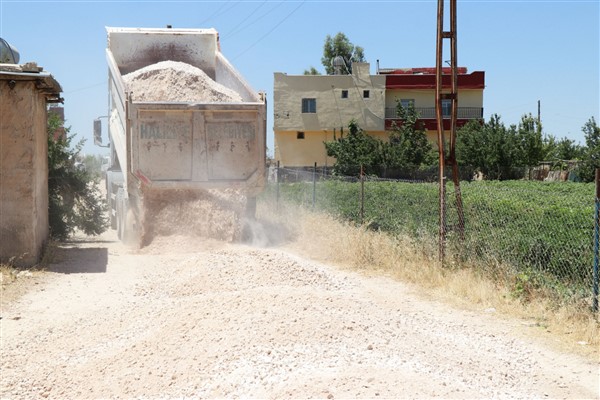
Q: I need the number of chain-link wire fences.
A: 1